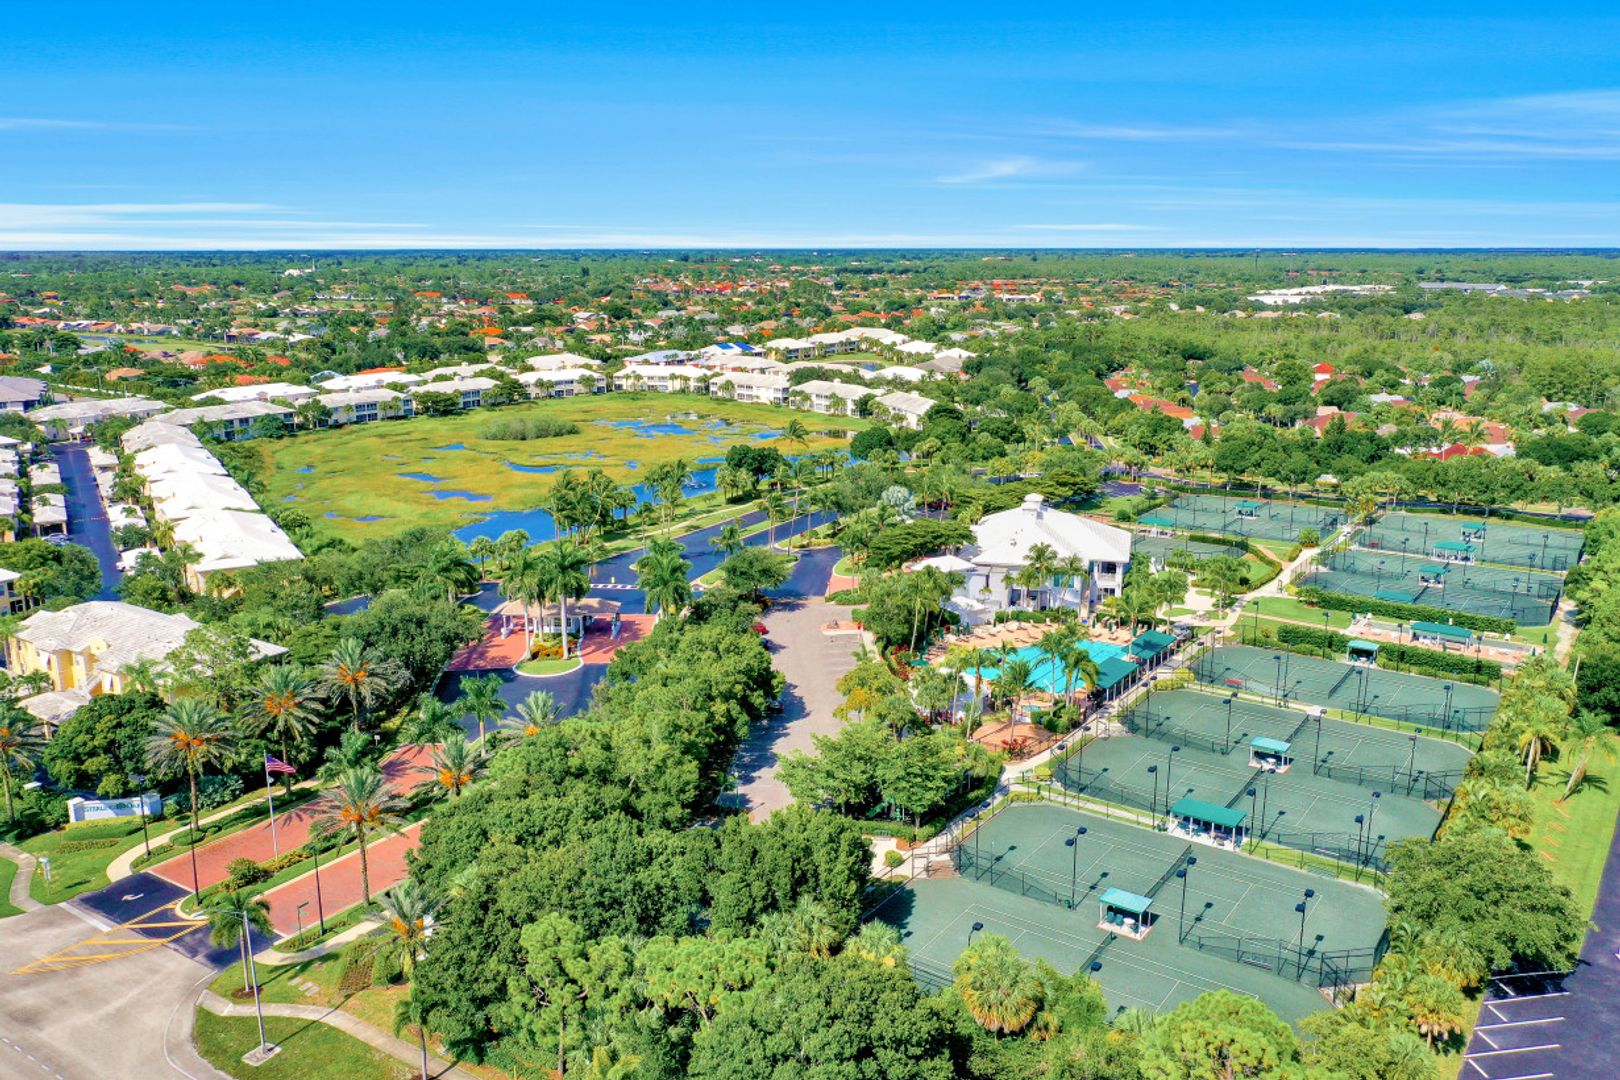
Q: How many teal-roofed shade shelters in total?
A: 13